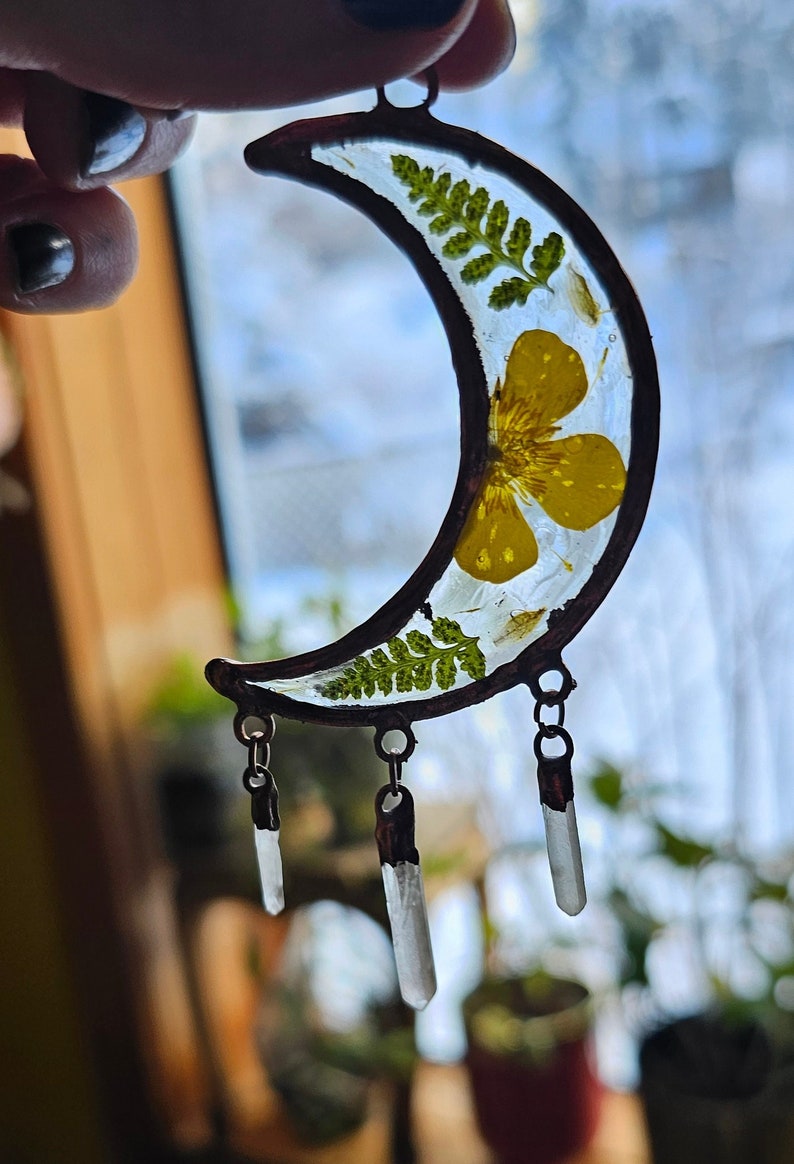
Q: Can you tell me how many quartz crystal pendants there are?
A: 3